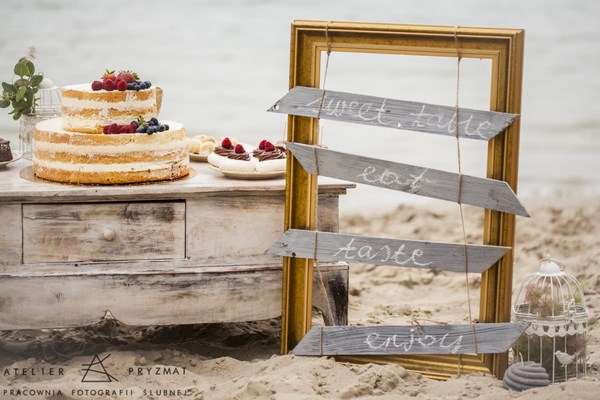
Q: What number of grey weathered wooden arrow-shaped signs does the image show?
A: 4